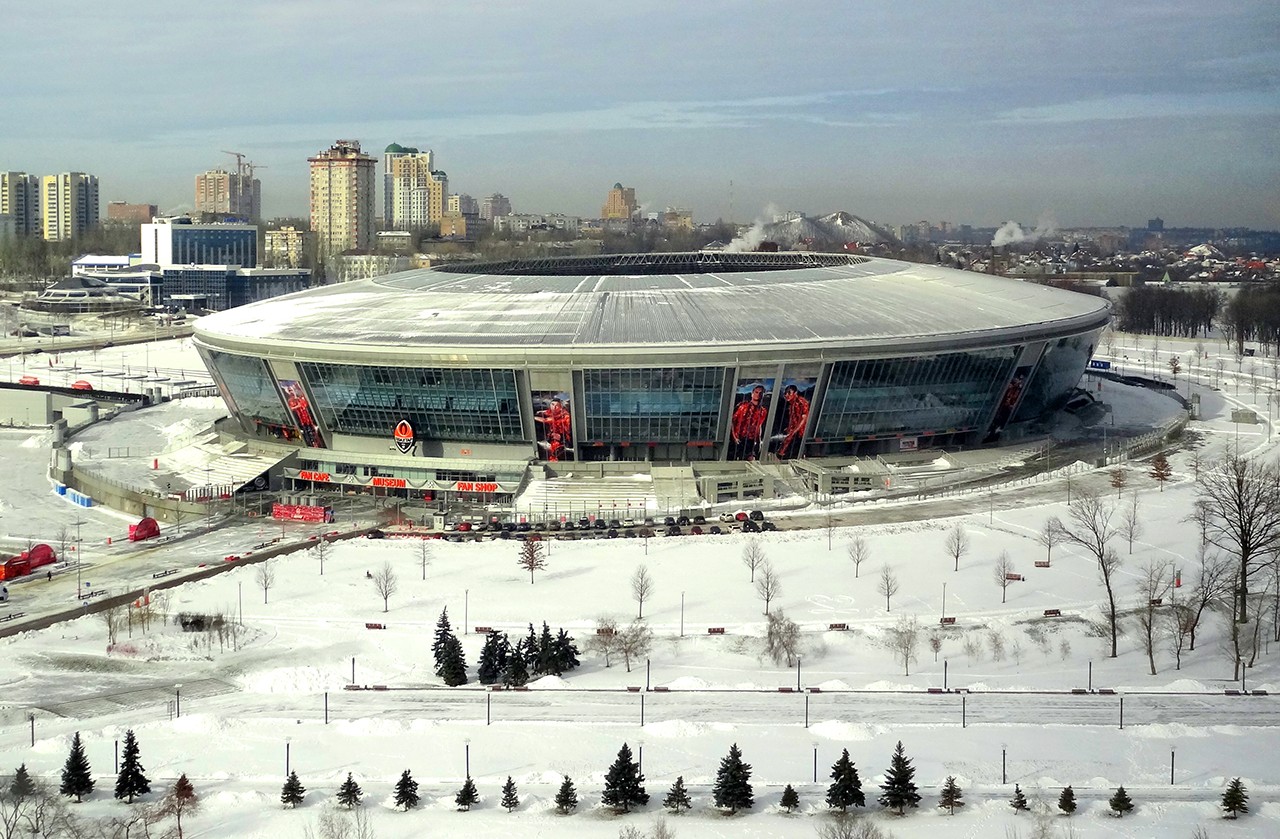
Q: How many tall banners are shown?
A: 5